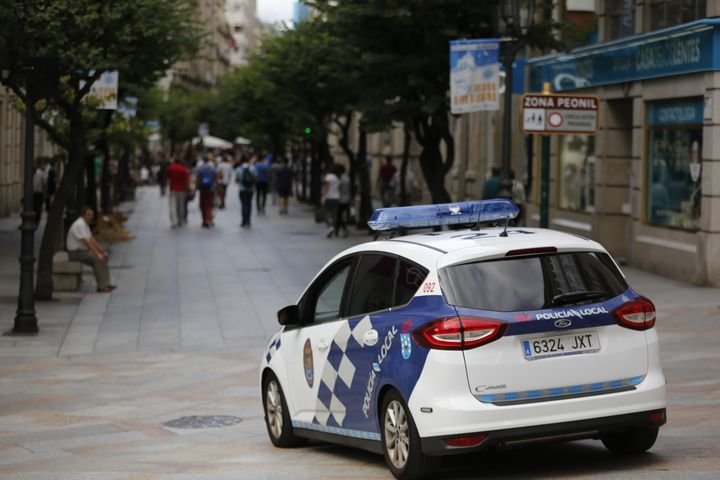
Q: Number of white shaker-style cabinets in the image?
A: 0